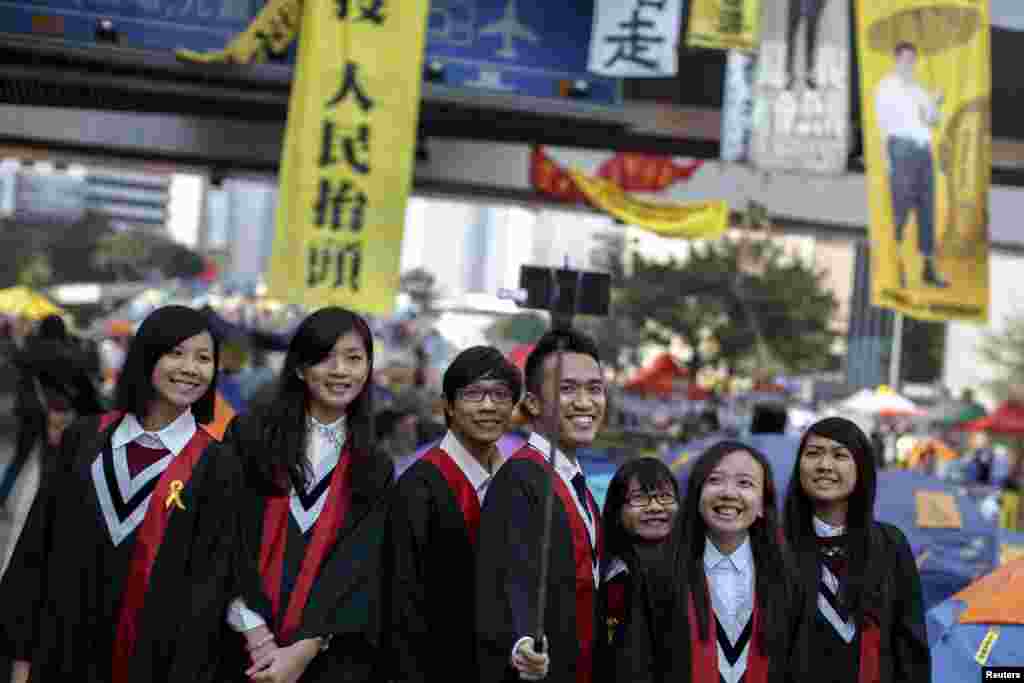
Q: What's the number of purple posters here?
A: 0